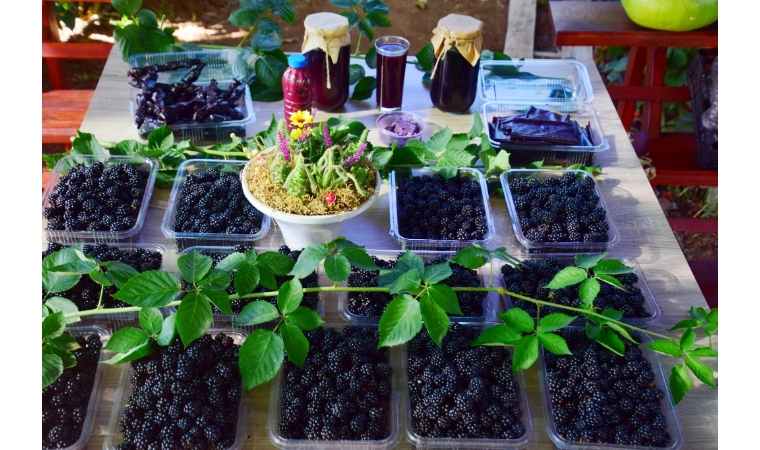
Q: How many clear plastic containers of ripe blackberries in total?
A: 13